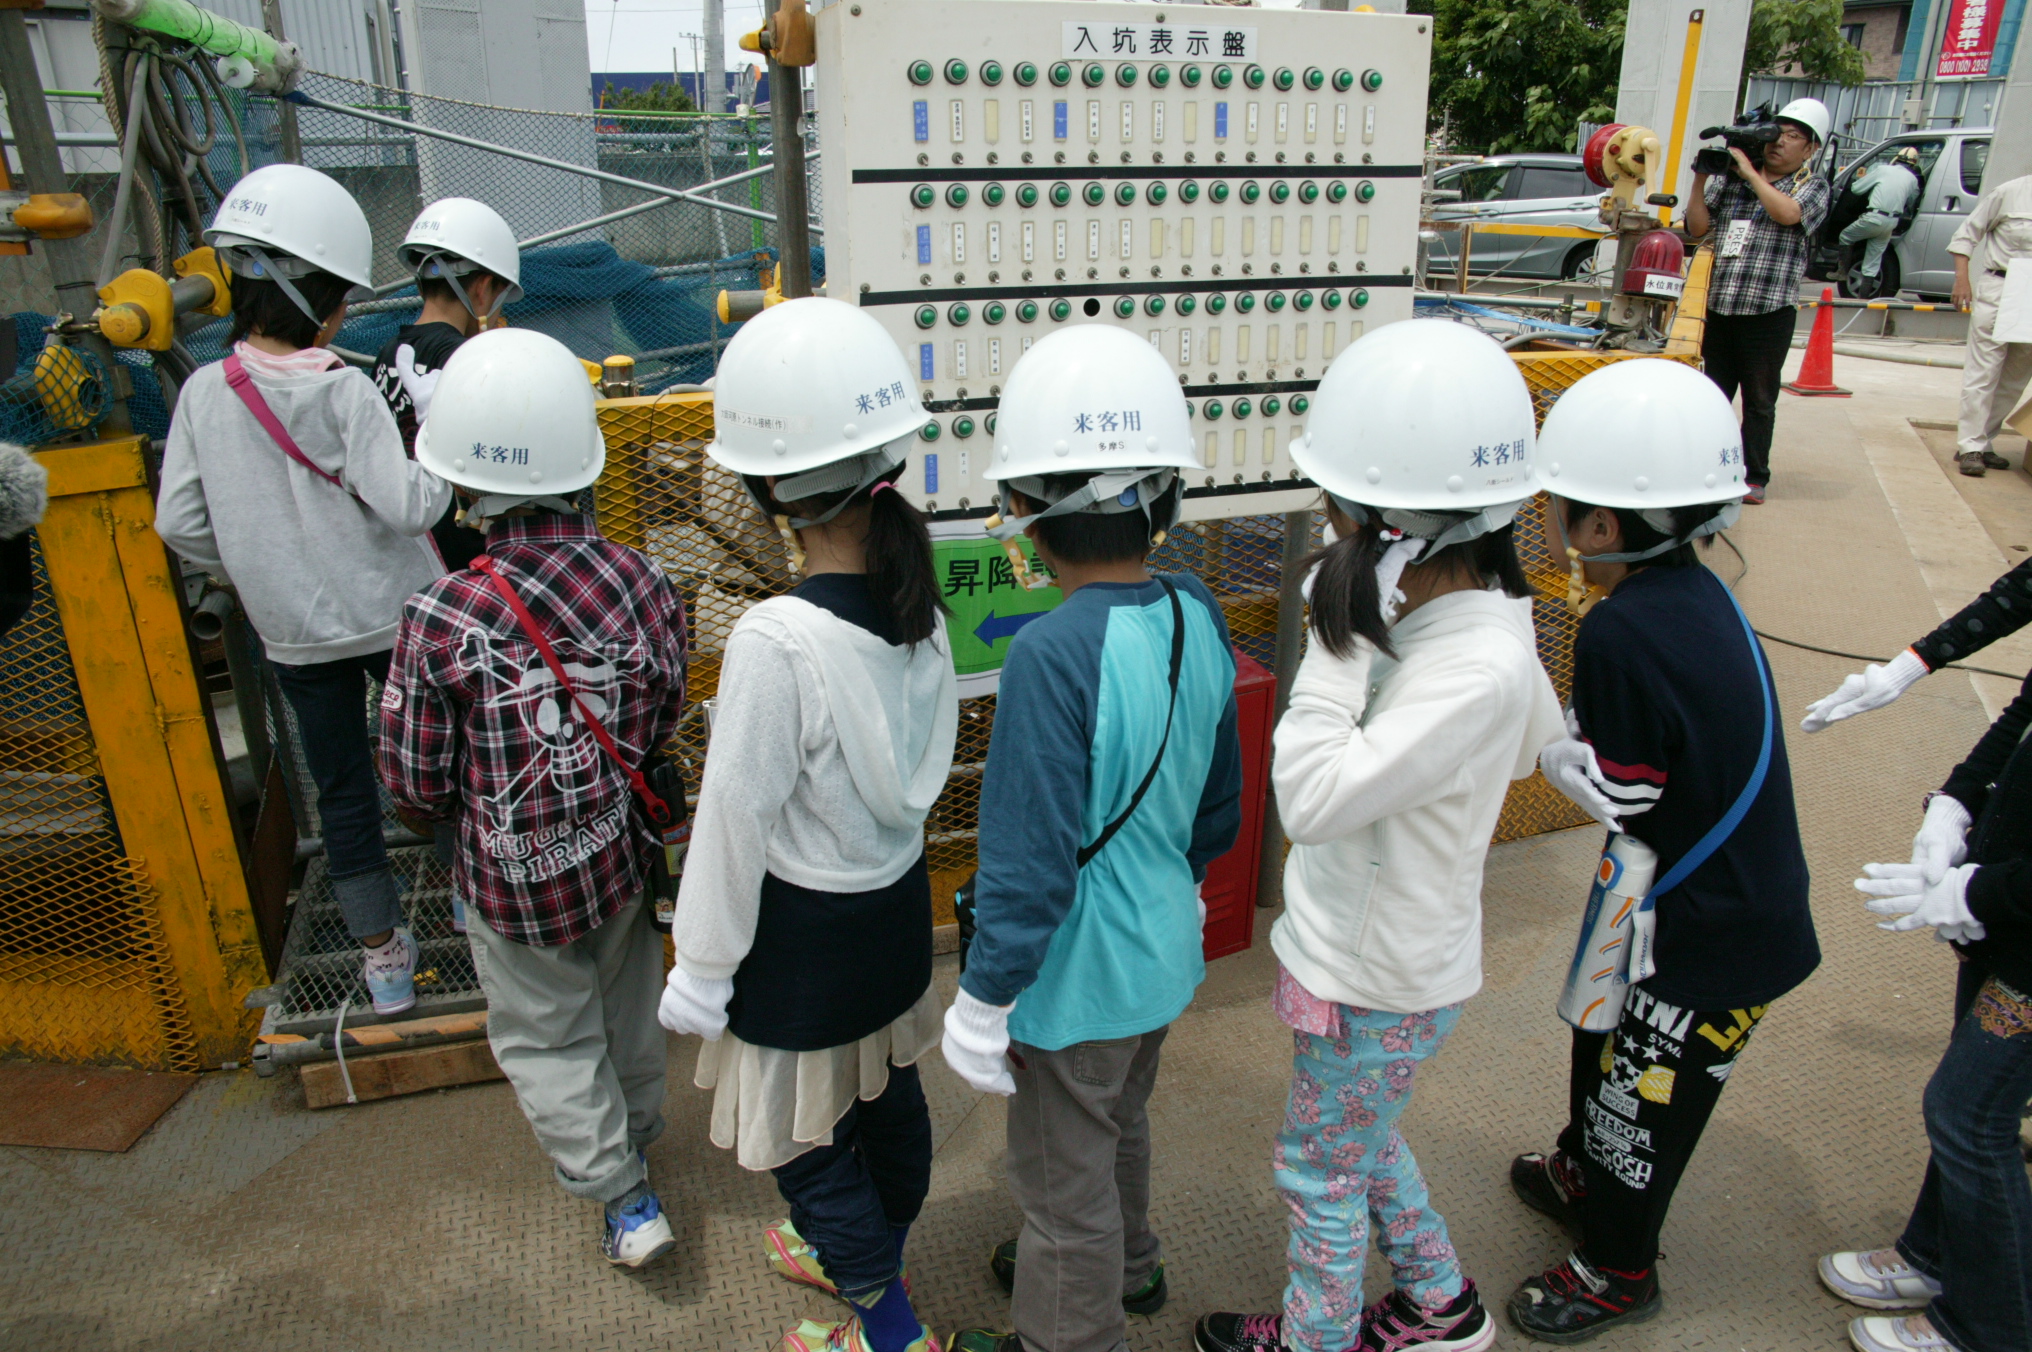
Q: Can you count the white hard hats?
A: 8